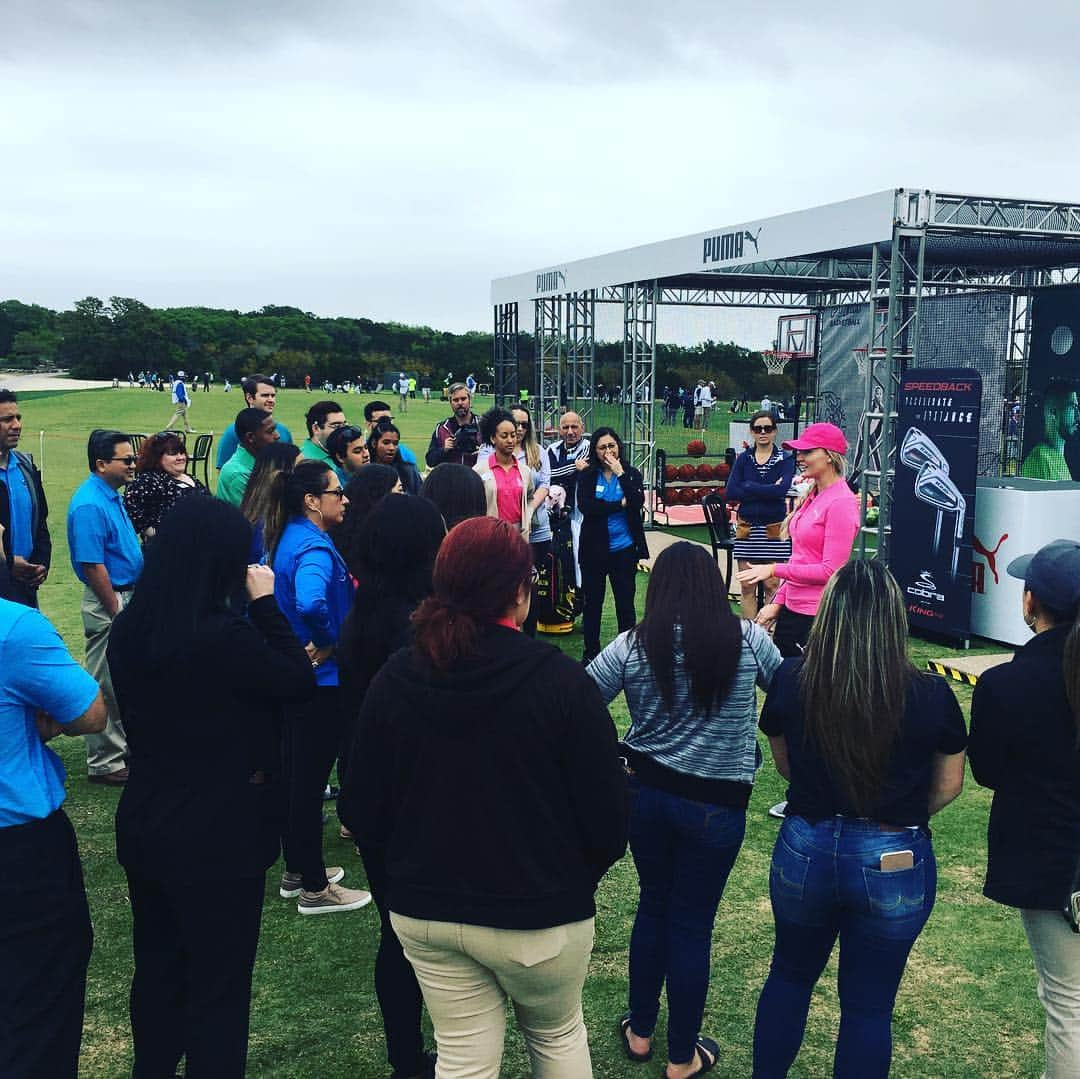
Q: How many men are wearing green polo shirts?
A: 2